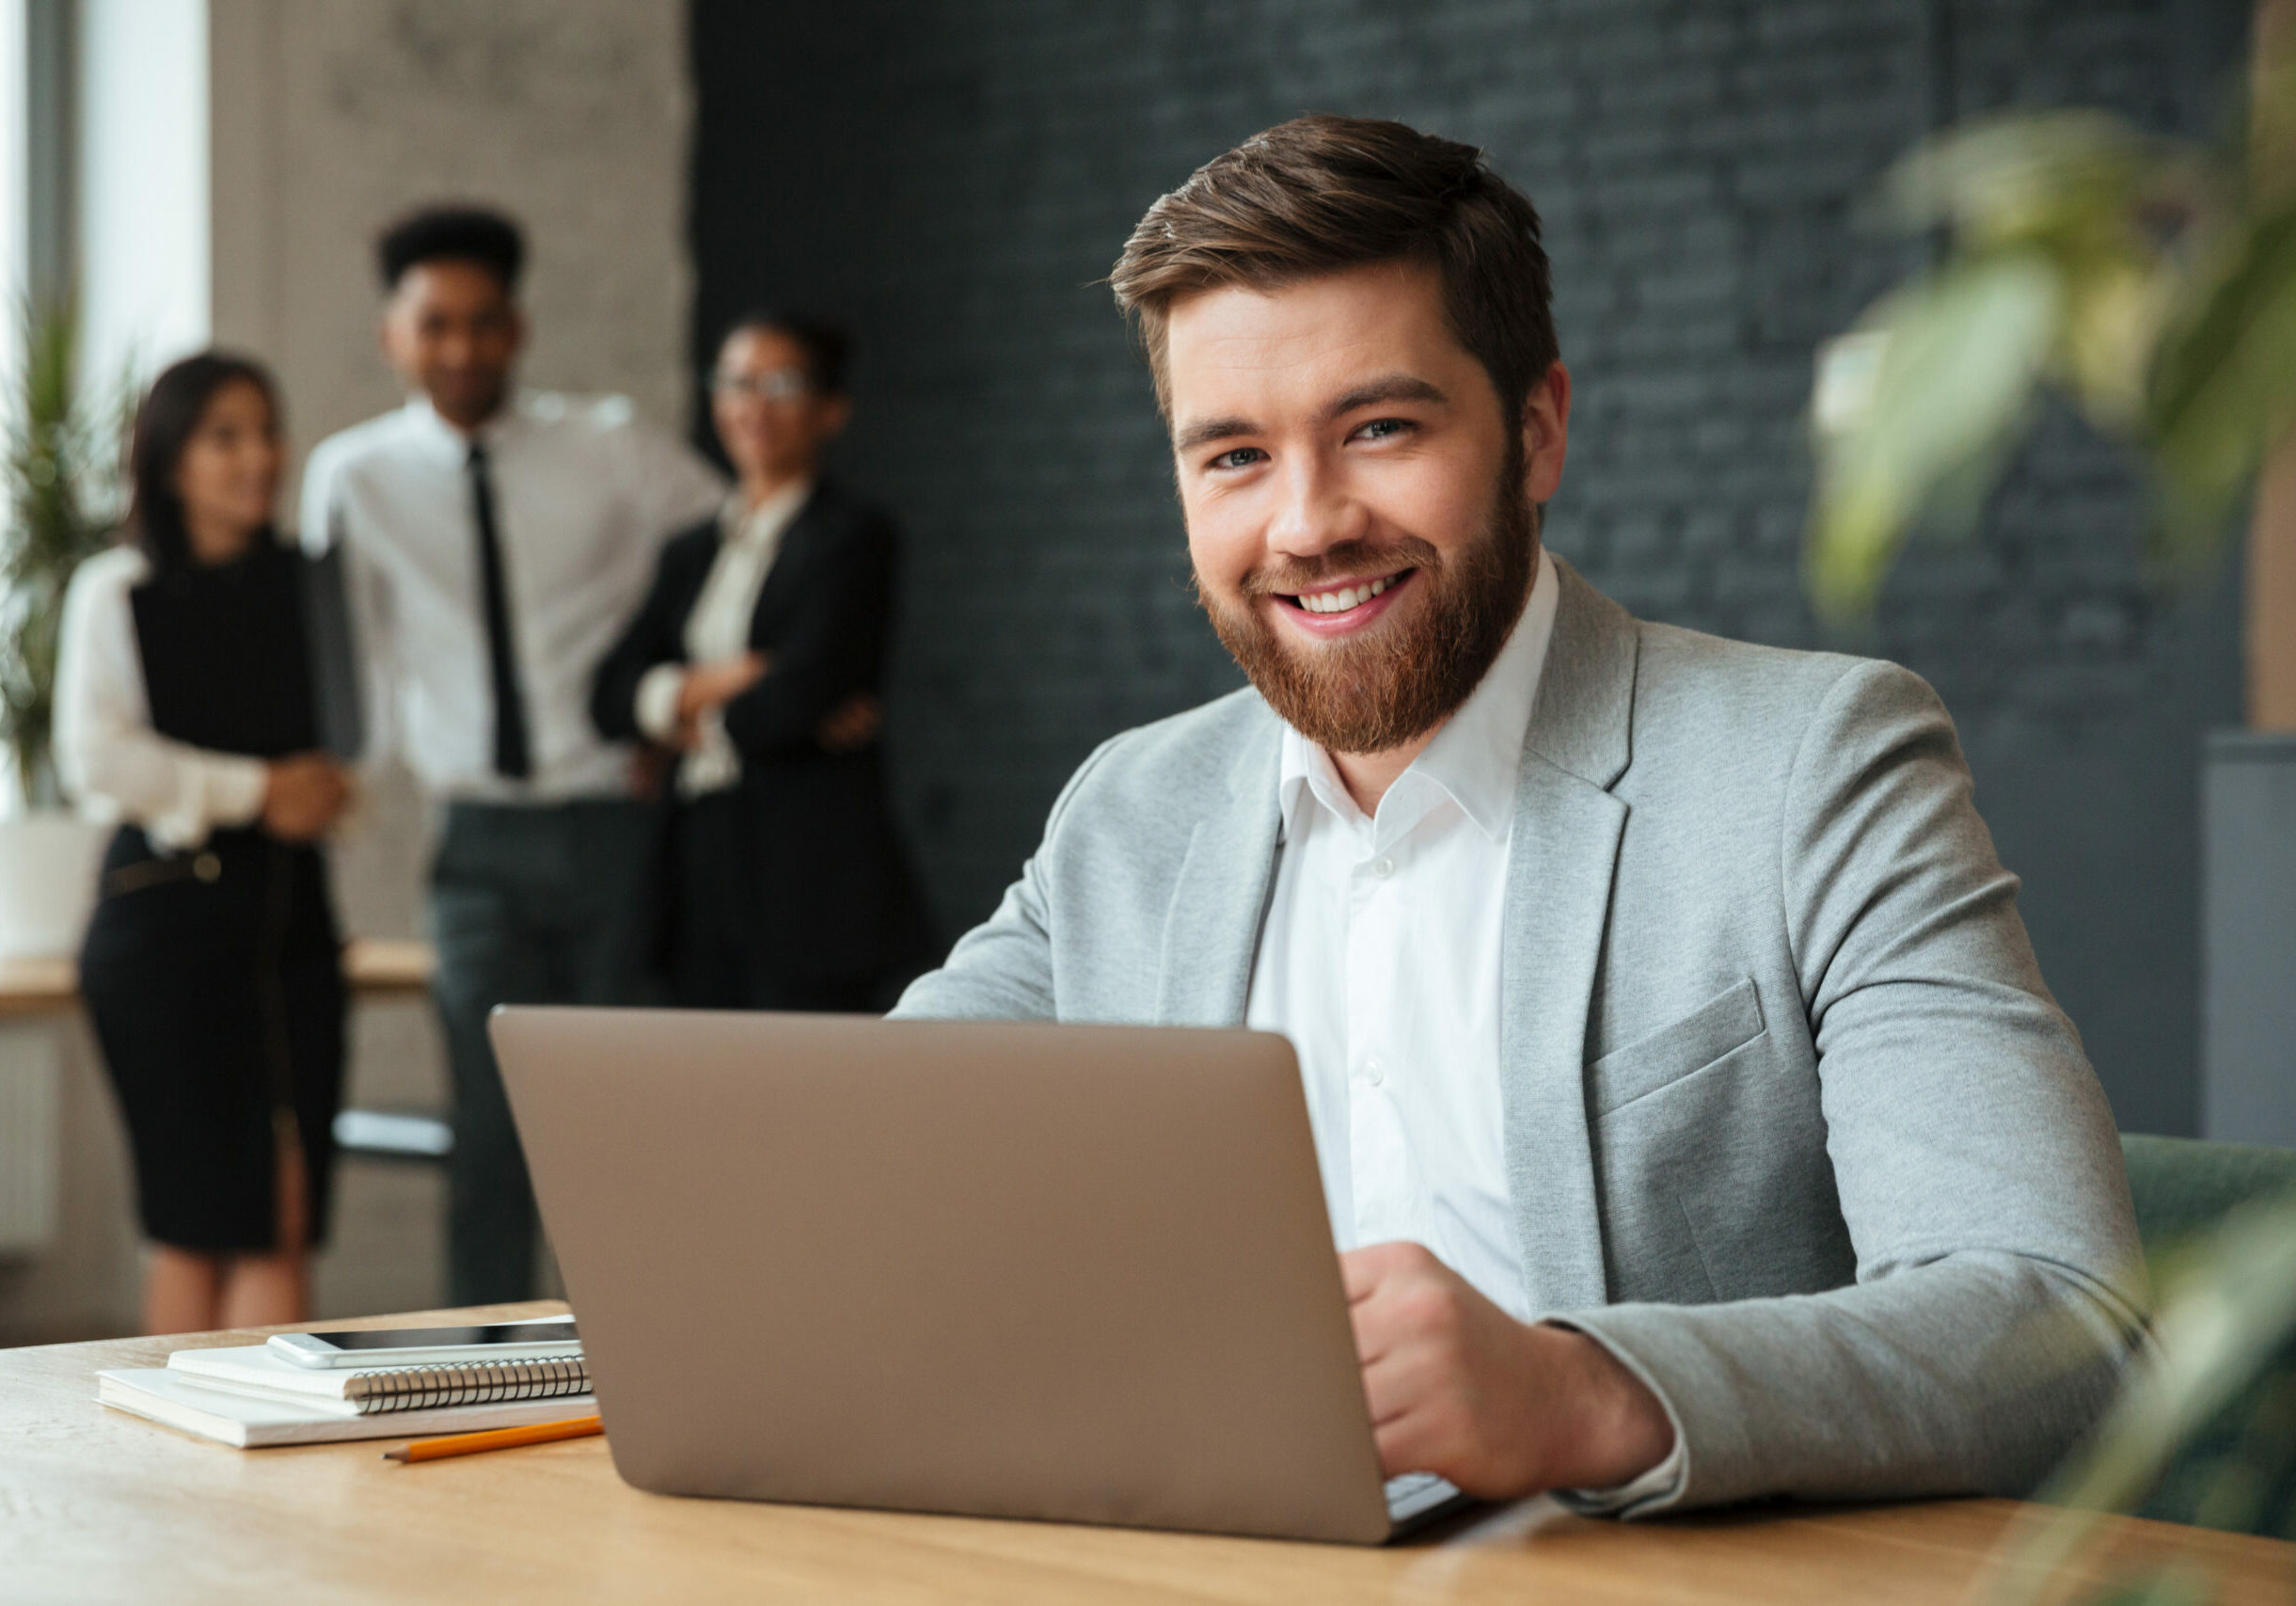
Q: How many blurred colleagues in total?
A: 3